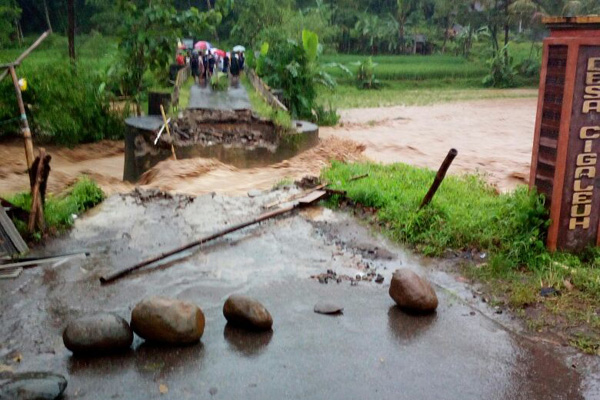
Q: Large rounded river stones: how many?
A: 5